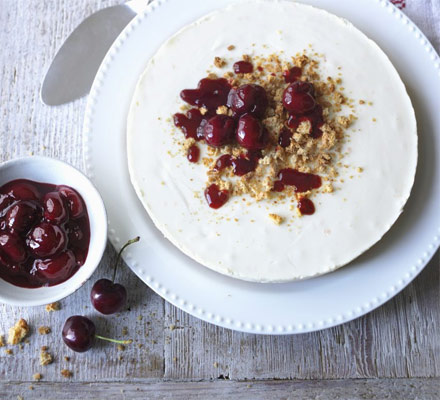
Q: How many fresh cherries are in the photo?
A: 2